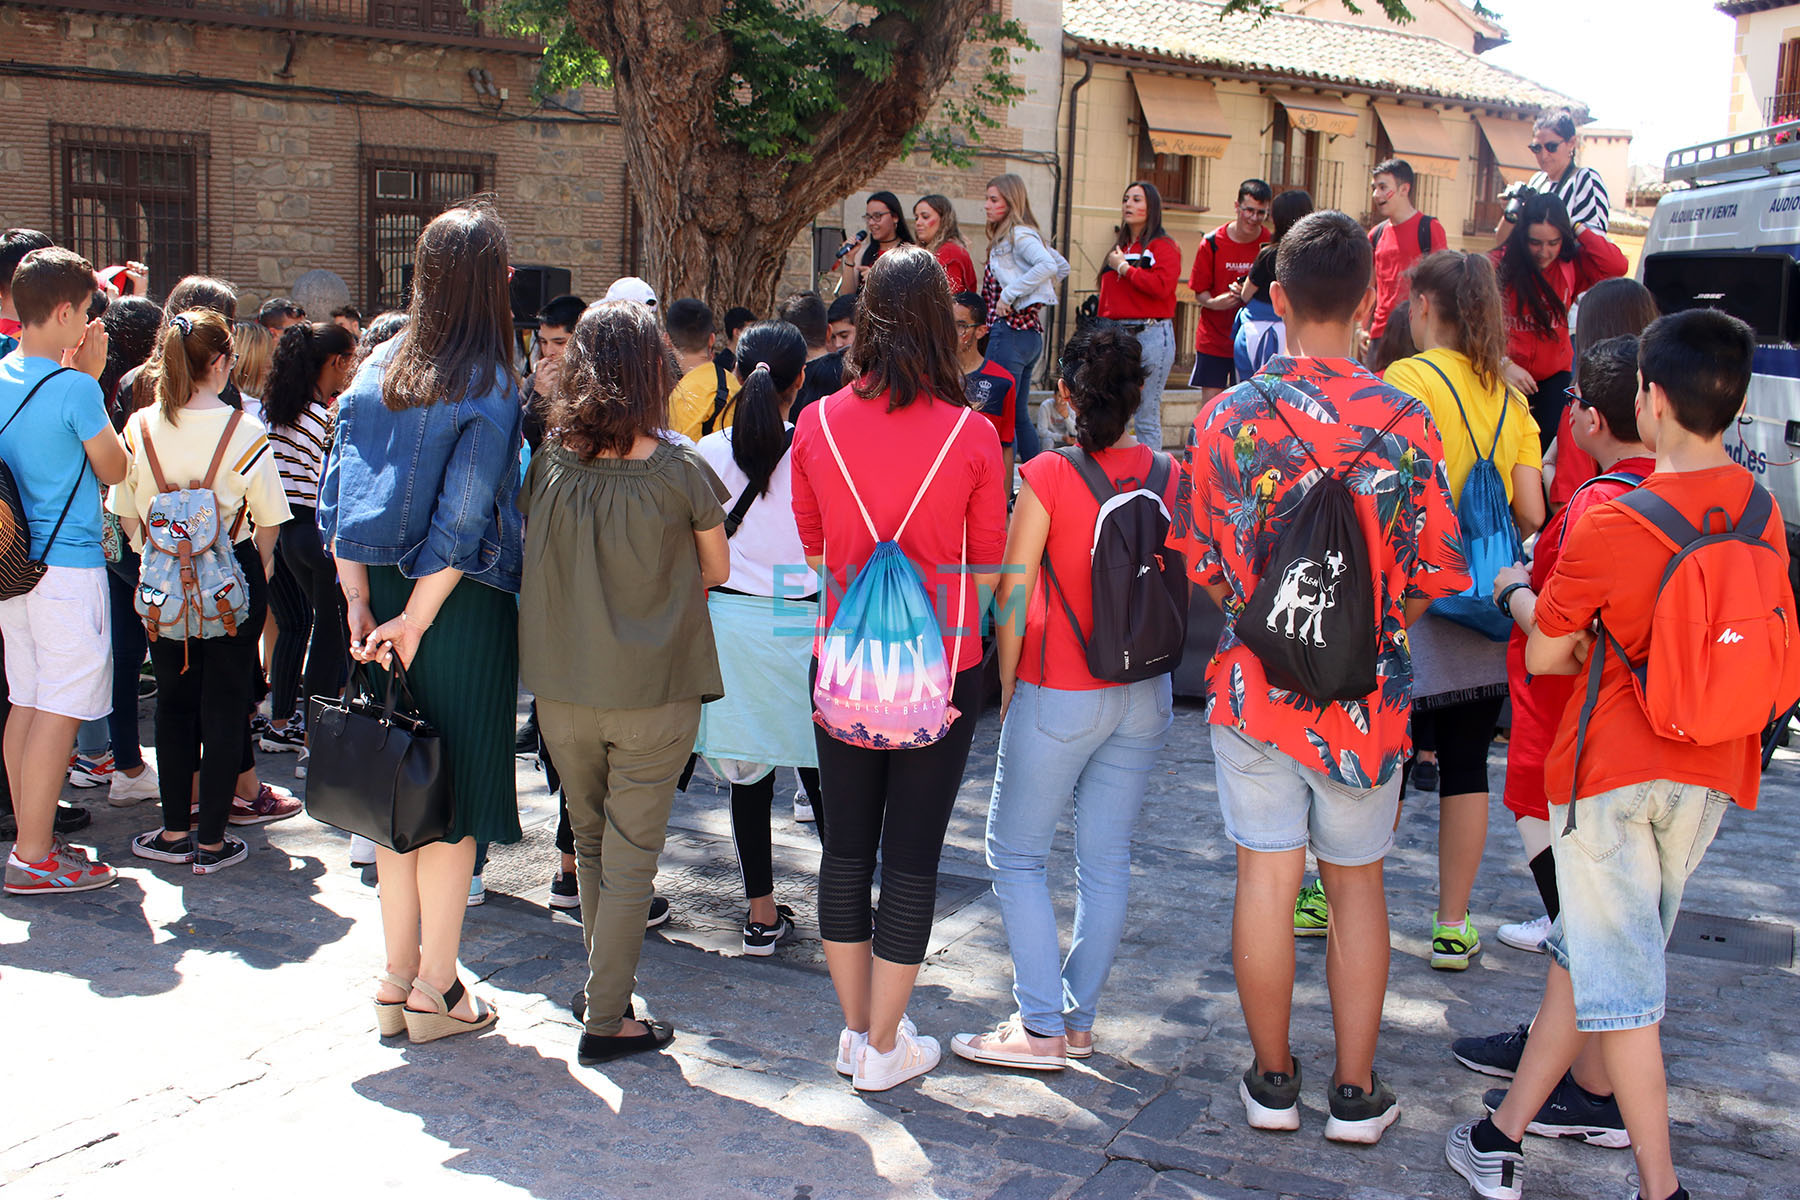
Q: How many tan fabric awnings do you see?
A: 4